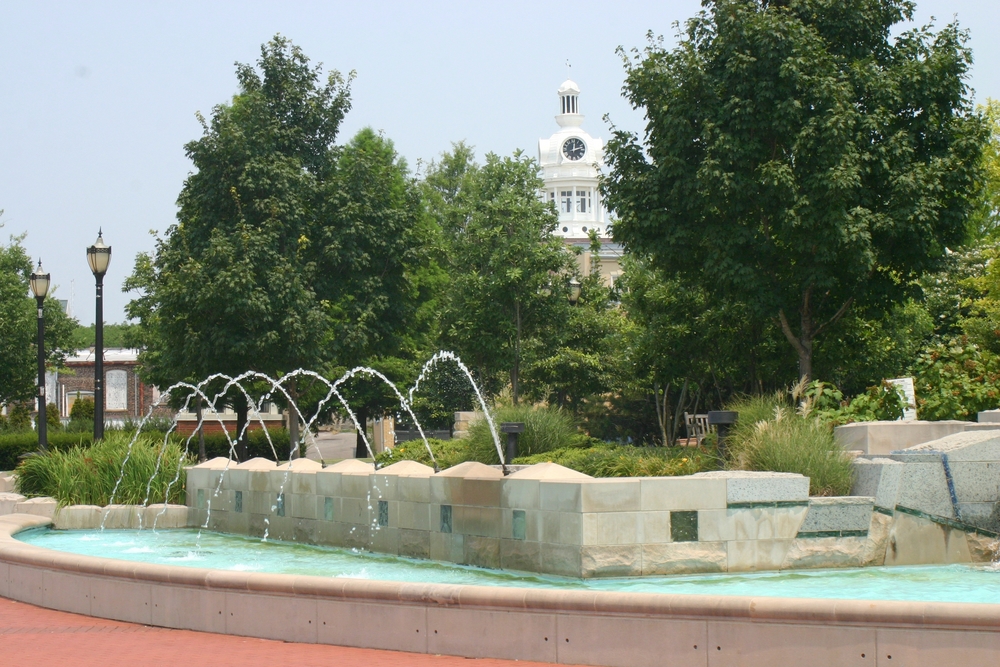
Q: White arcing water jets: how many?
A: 6